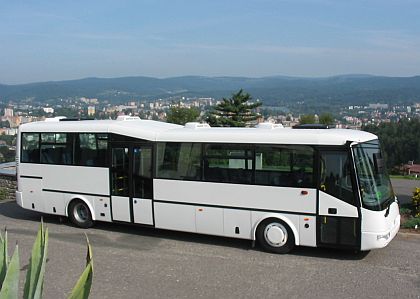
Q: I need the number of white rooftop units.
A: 4